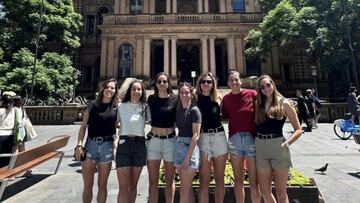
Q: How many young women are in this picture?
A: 7